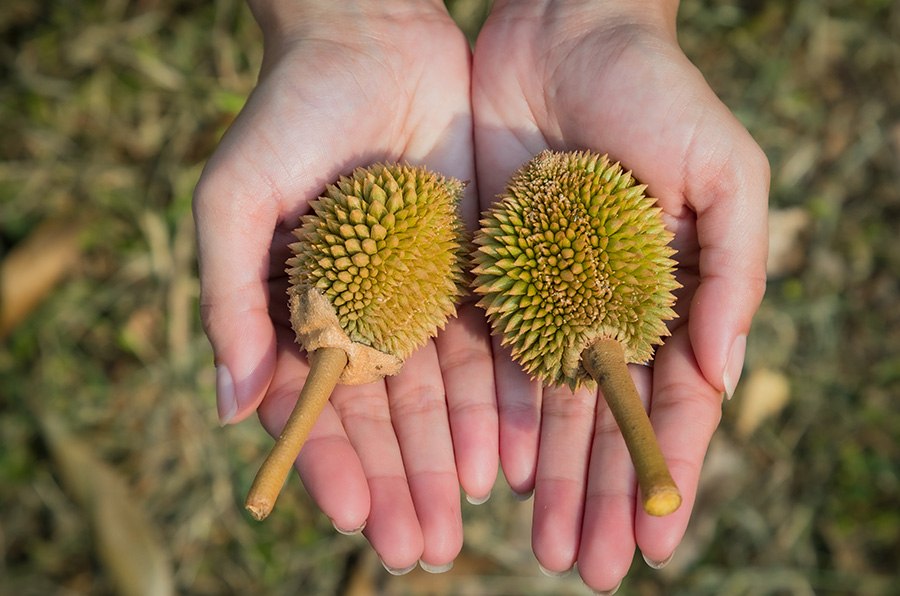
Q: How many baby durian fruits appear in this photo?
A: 2